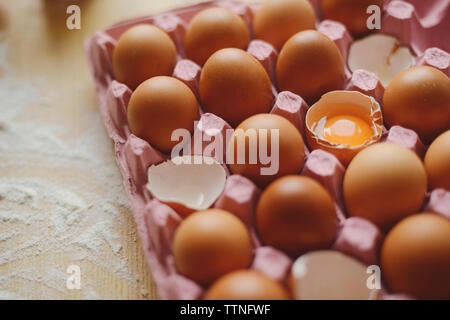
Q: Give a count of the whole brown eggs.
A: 15